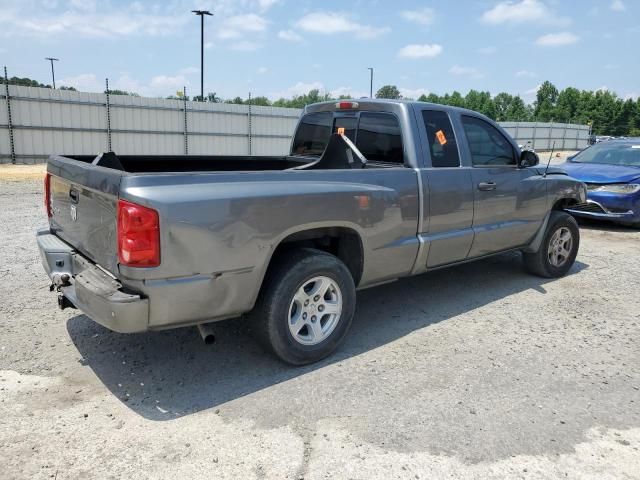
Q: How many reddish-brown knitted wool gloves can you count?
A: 0